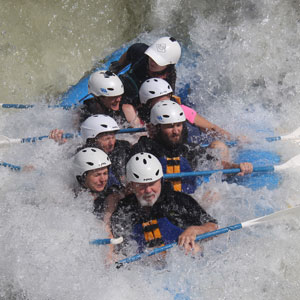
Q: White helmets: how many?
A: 7